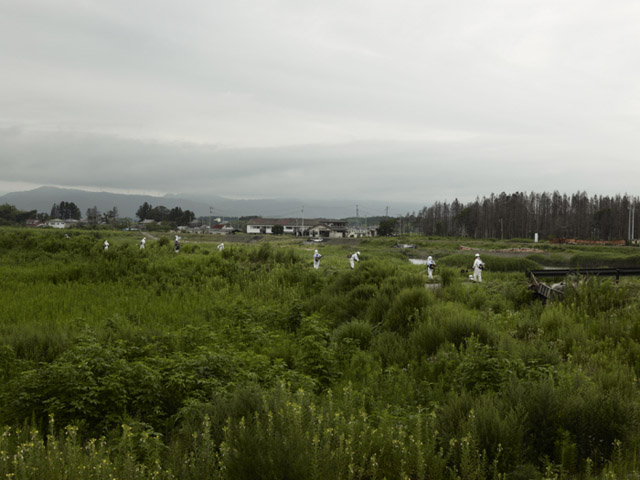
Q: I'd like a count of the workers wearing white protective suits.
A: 8